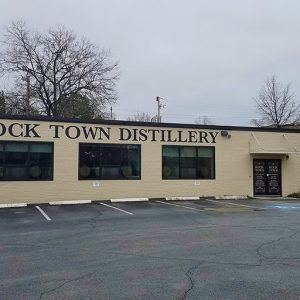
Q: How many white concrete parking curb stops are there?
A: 5